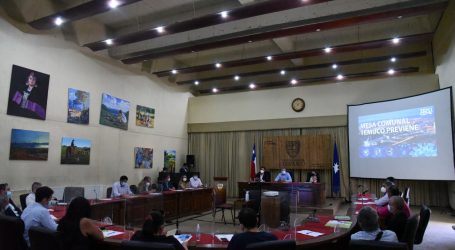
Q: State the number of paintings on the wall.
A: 8